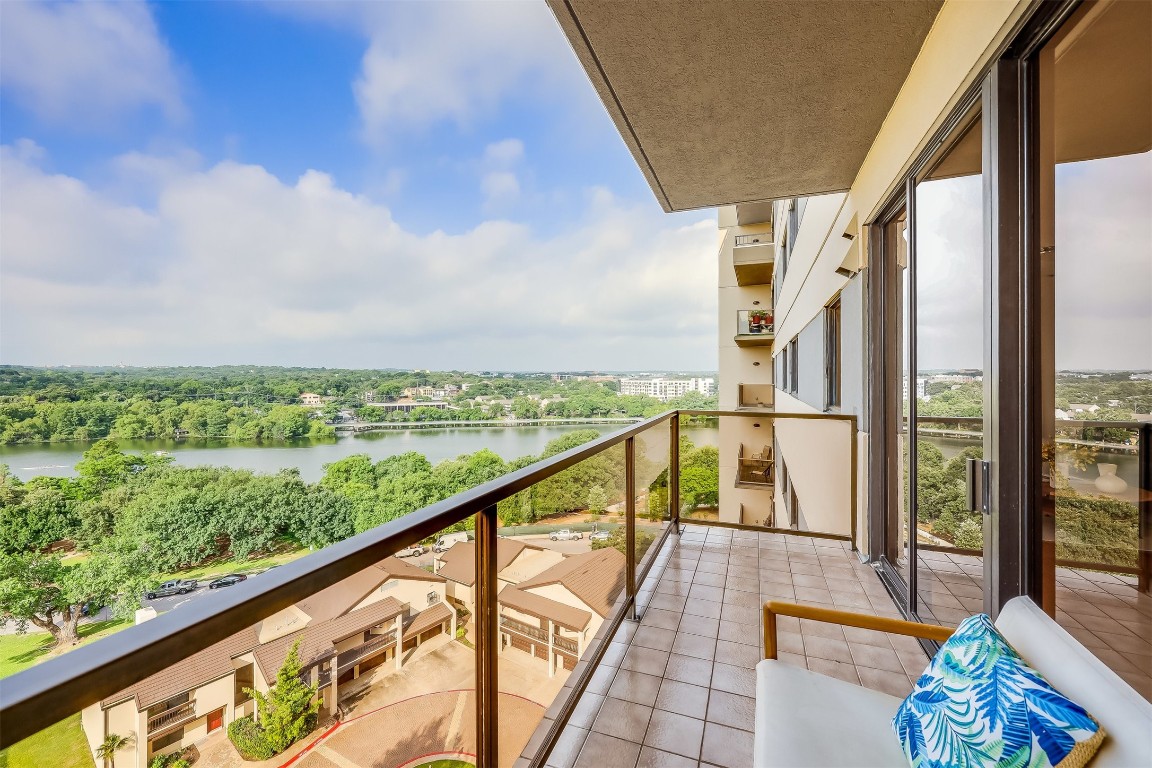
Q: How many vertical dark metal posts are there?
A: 4